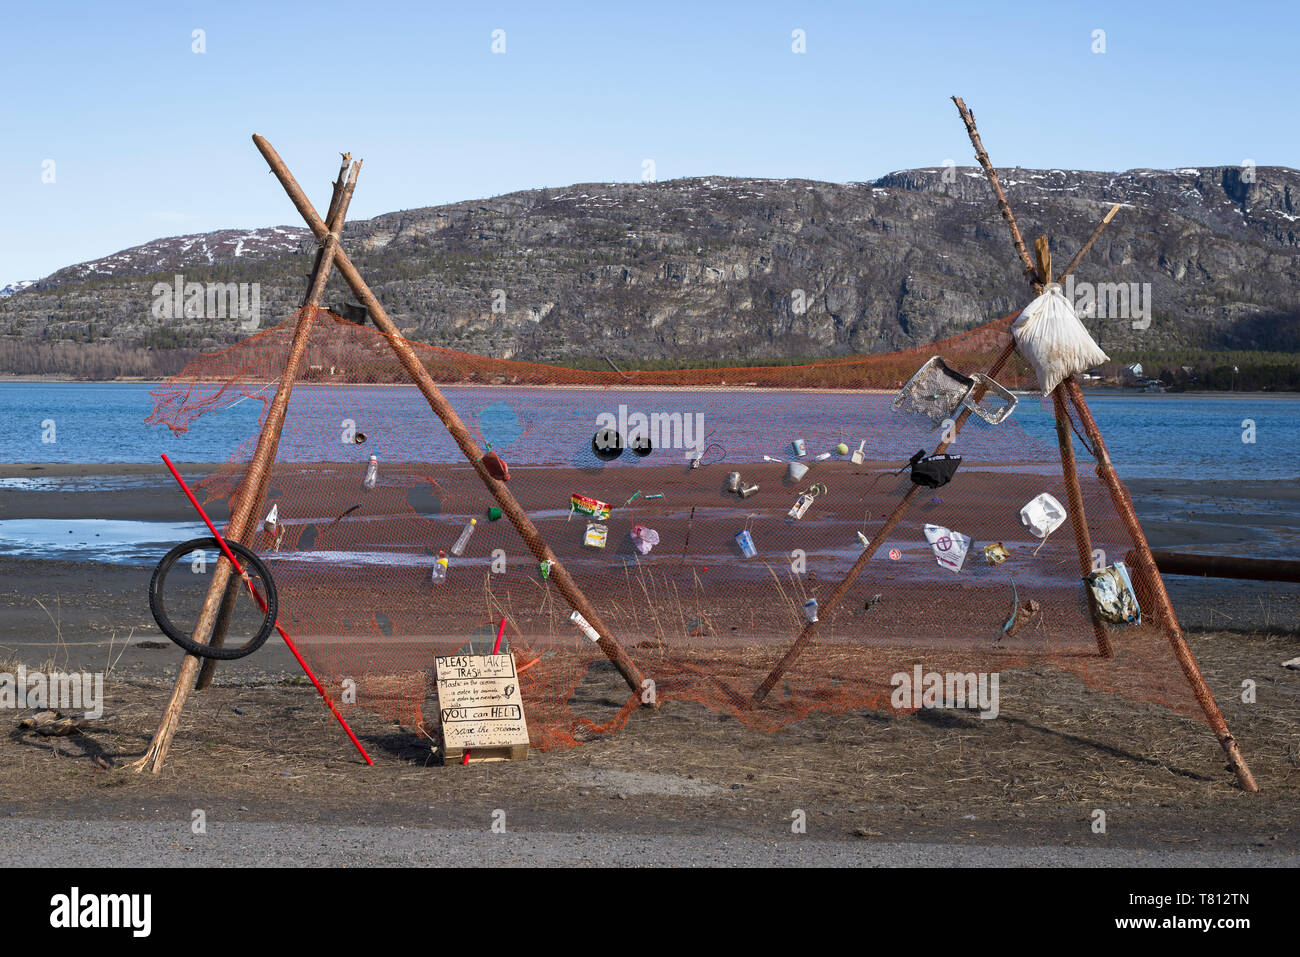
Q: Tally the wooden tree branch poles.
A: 6